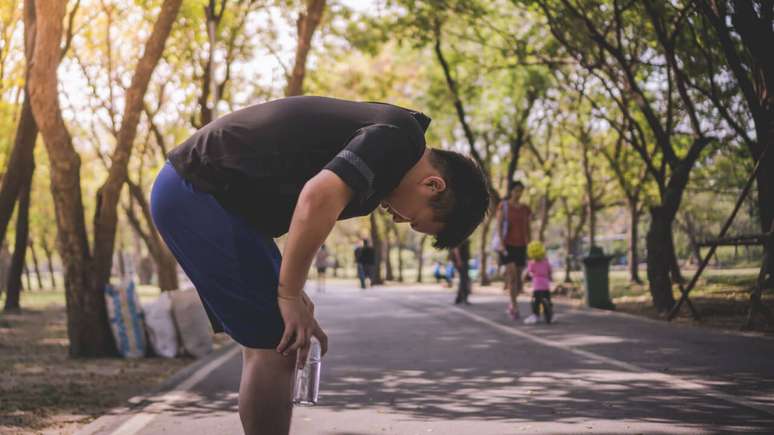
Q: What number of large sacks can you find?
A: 3